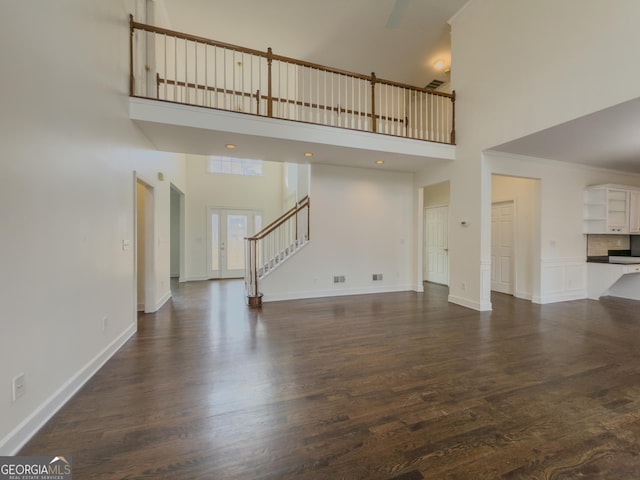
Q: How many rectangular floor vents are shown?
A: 2